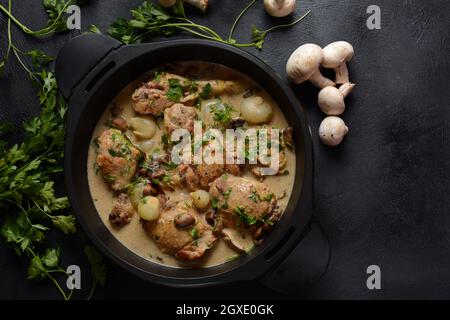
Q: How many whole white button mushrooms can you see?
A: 4